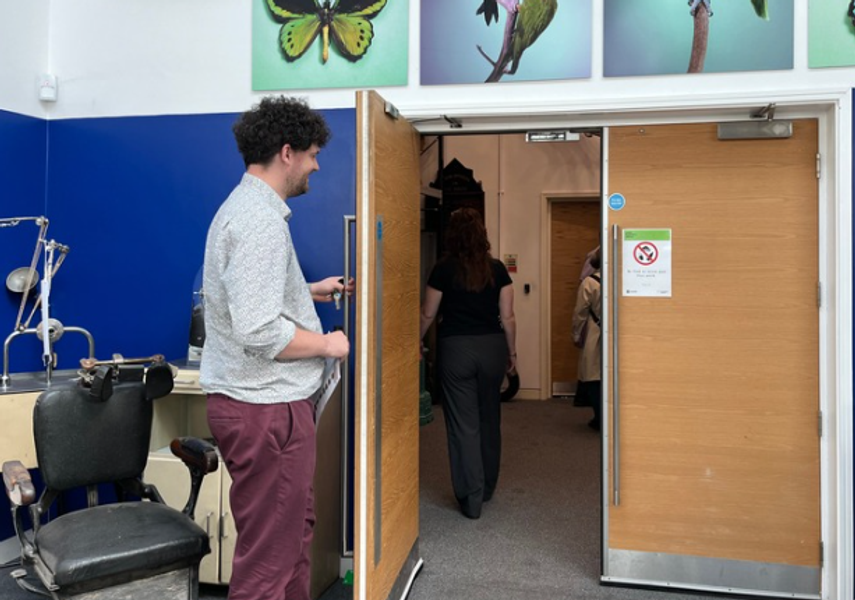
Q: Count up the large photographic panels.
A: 4